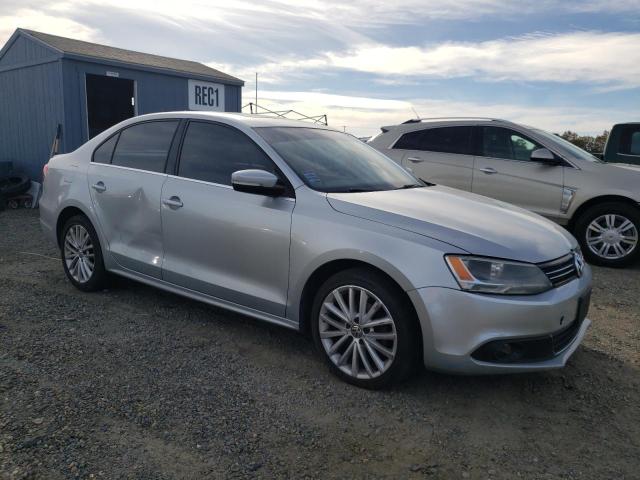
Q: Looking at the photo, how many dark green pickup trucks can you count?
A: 1